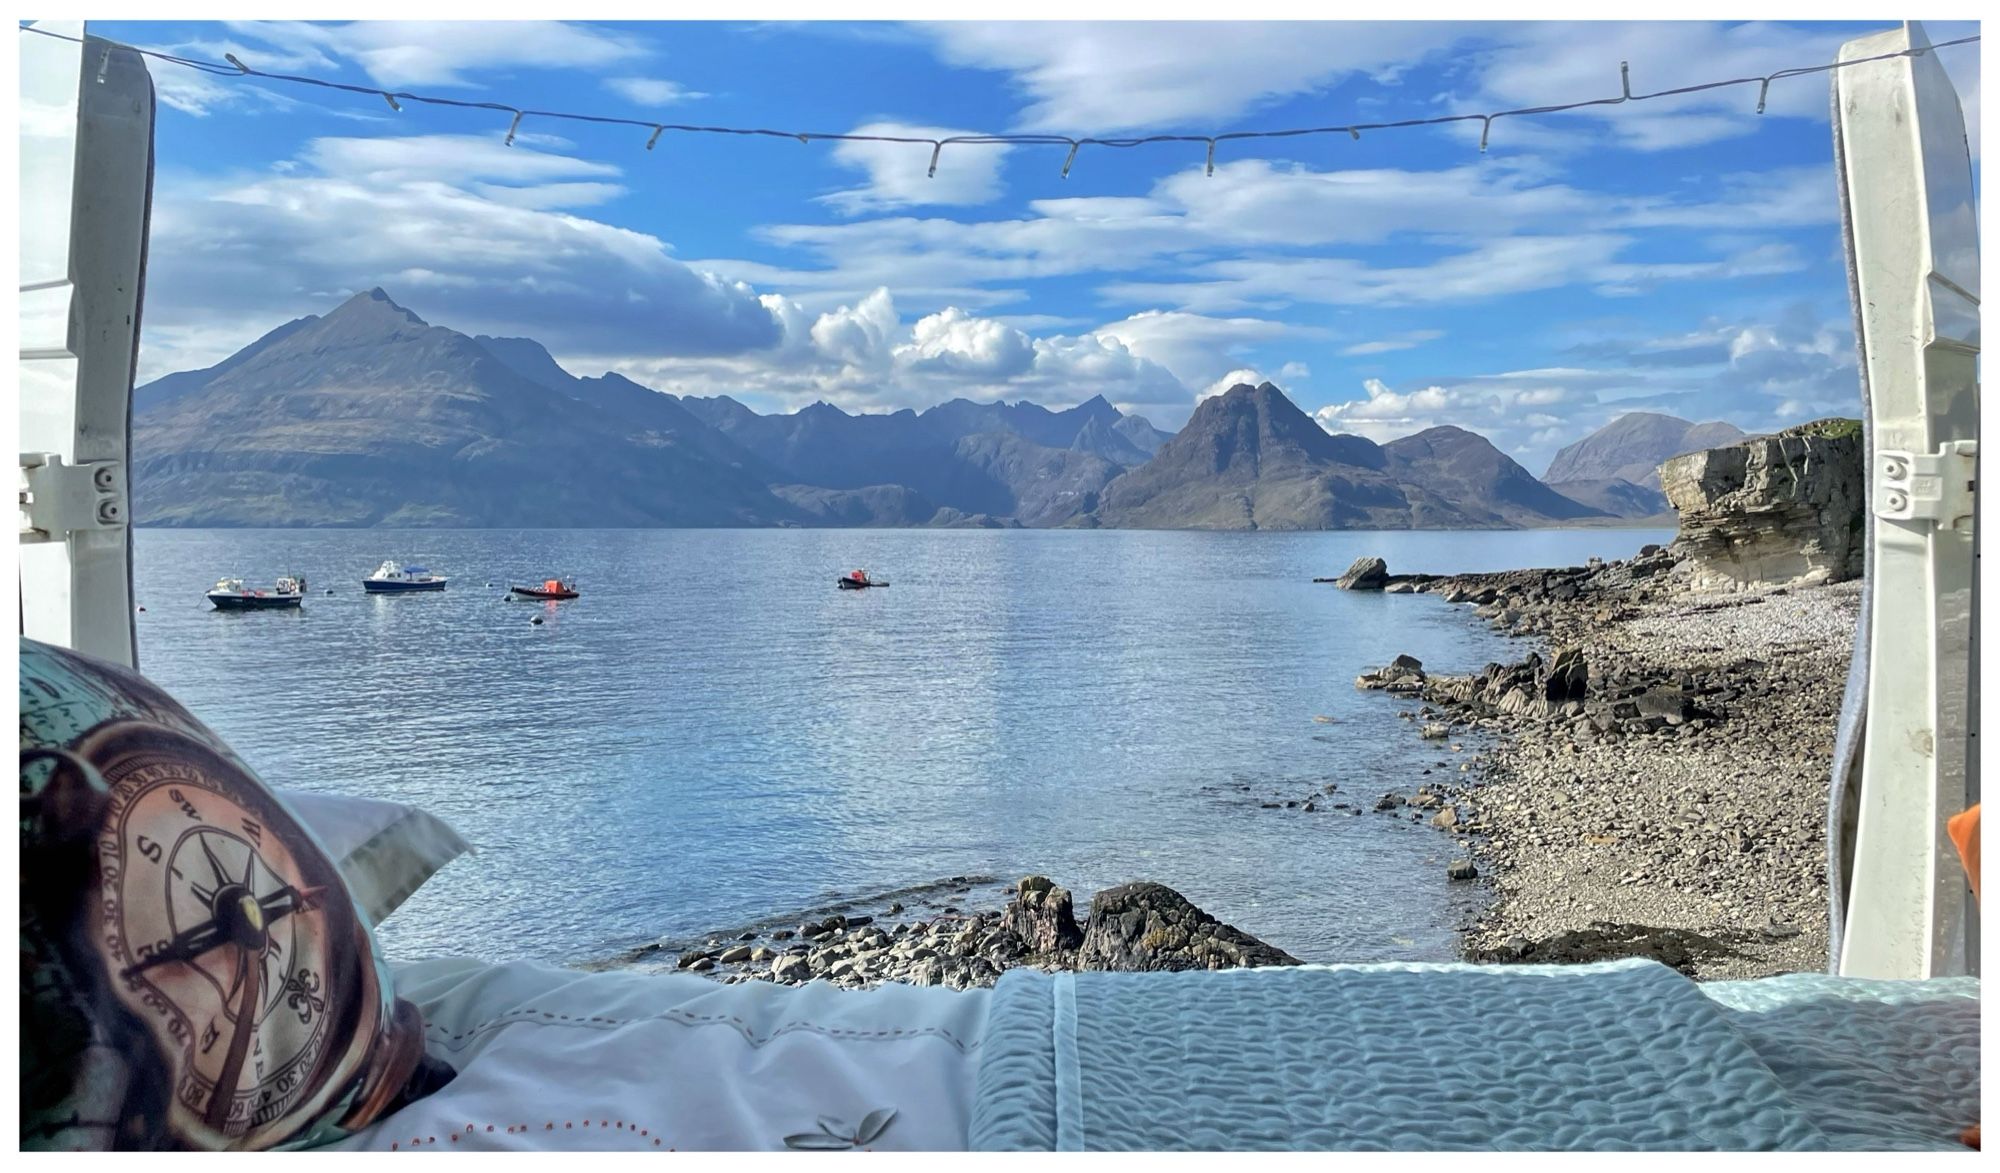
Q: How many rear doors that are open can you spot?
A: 2